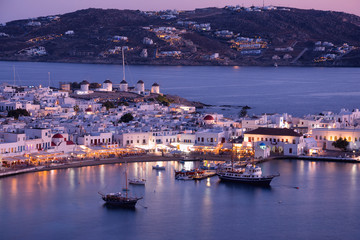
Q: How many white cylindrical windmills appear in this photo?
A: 5